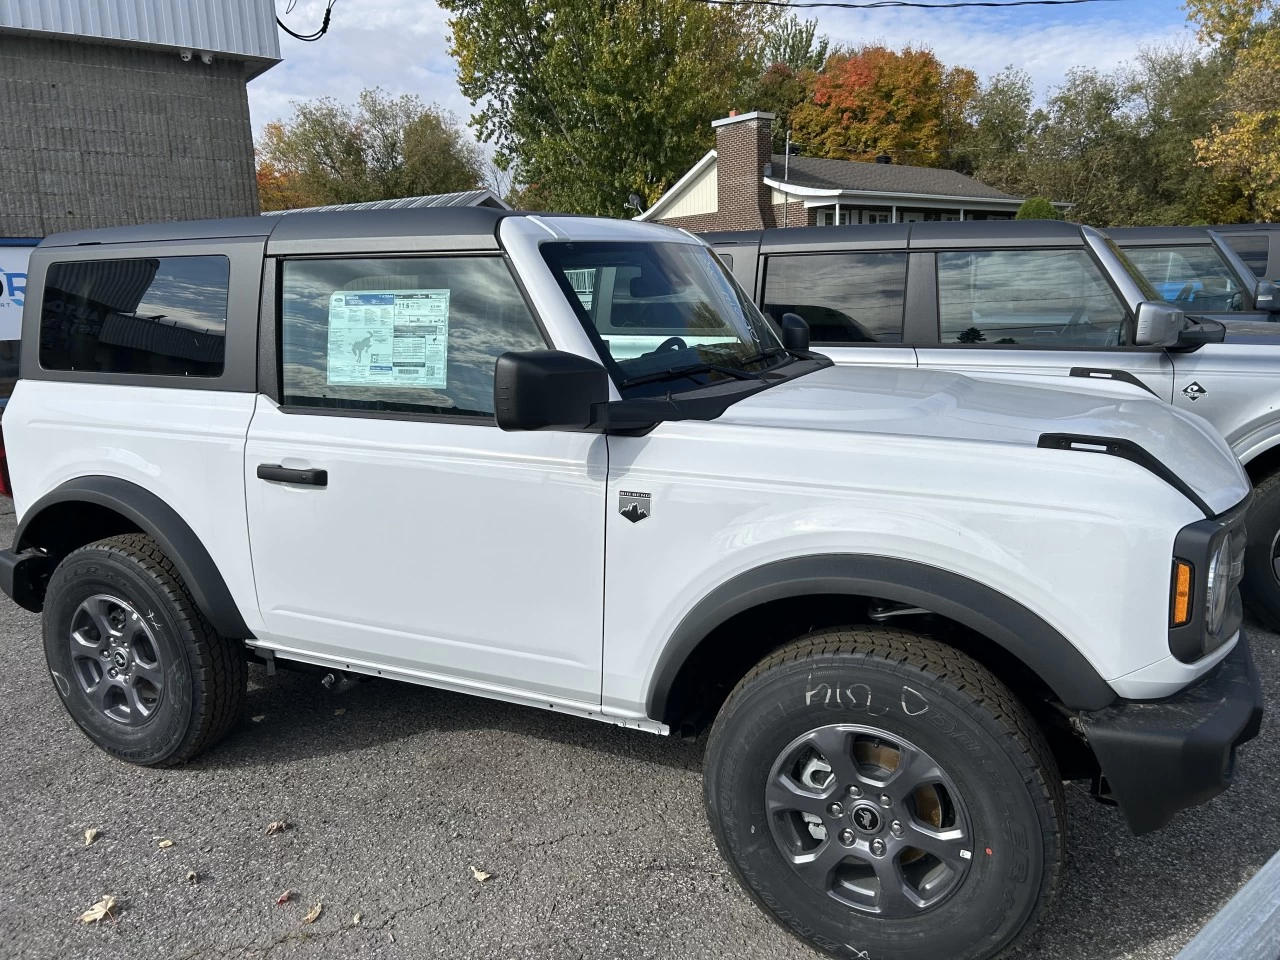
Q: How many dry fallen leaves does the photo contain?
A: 9